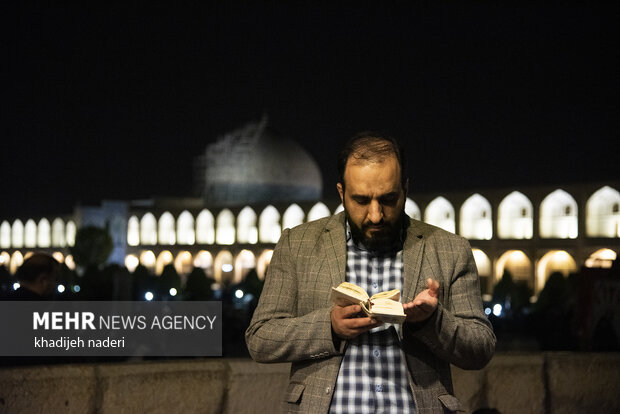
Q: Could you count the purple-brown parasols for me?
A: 0